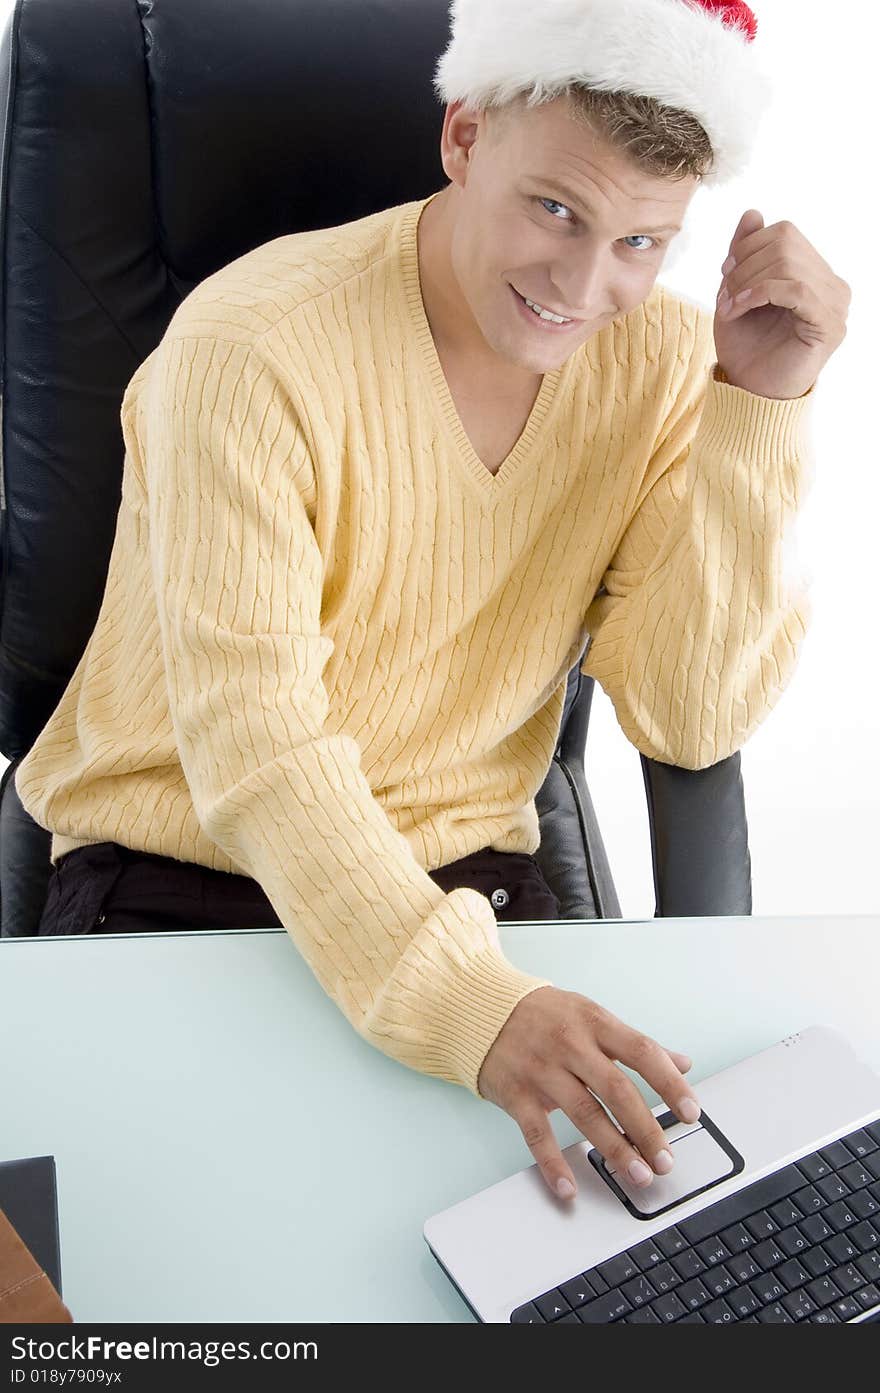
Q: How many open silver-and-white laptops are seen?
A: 1